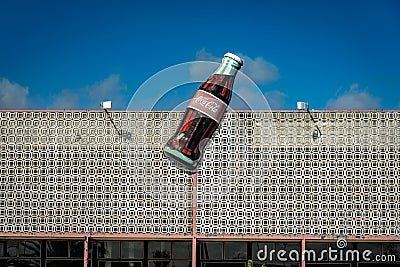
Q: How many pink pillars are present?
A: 3